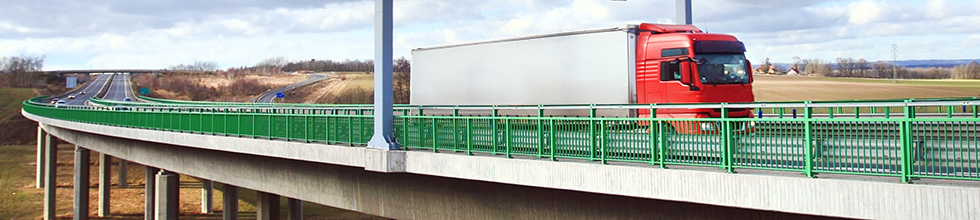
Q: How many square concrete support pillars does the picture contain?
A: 11